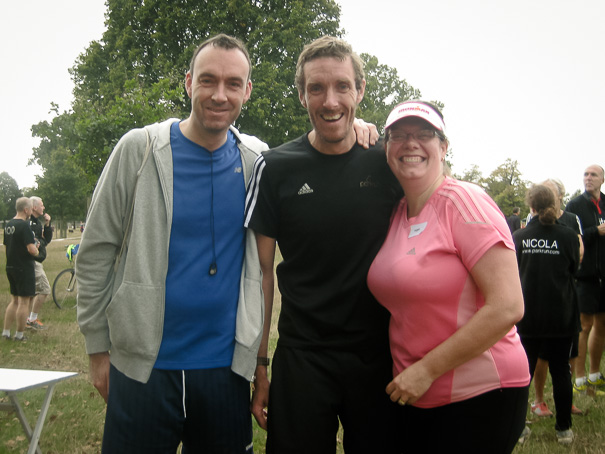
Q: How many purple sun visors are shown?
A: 0